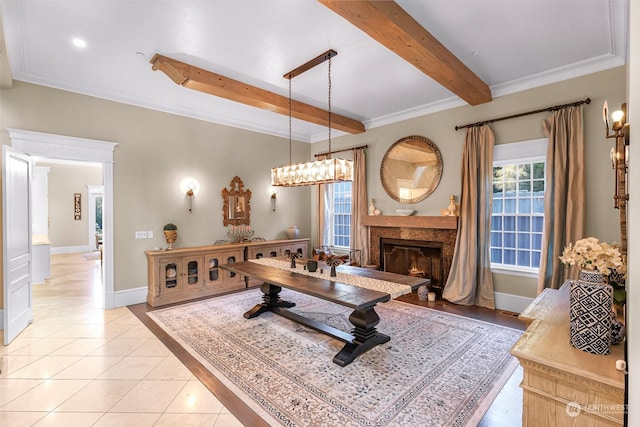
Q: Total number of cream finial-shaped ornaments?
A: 2